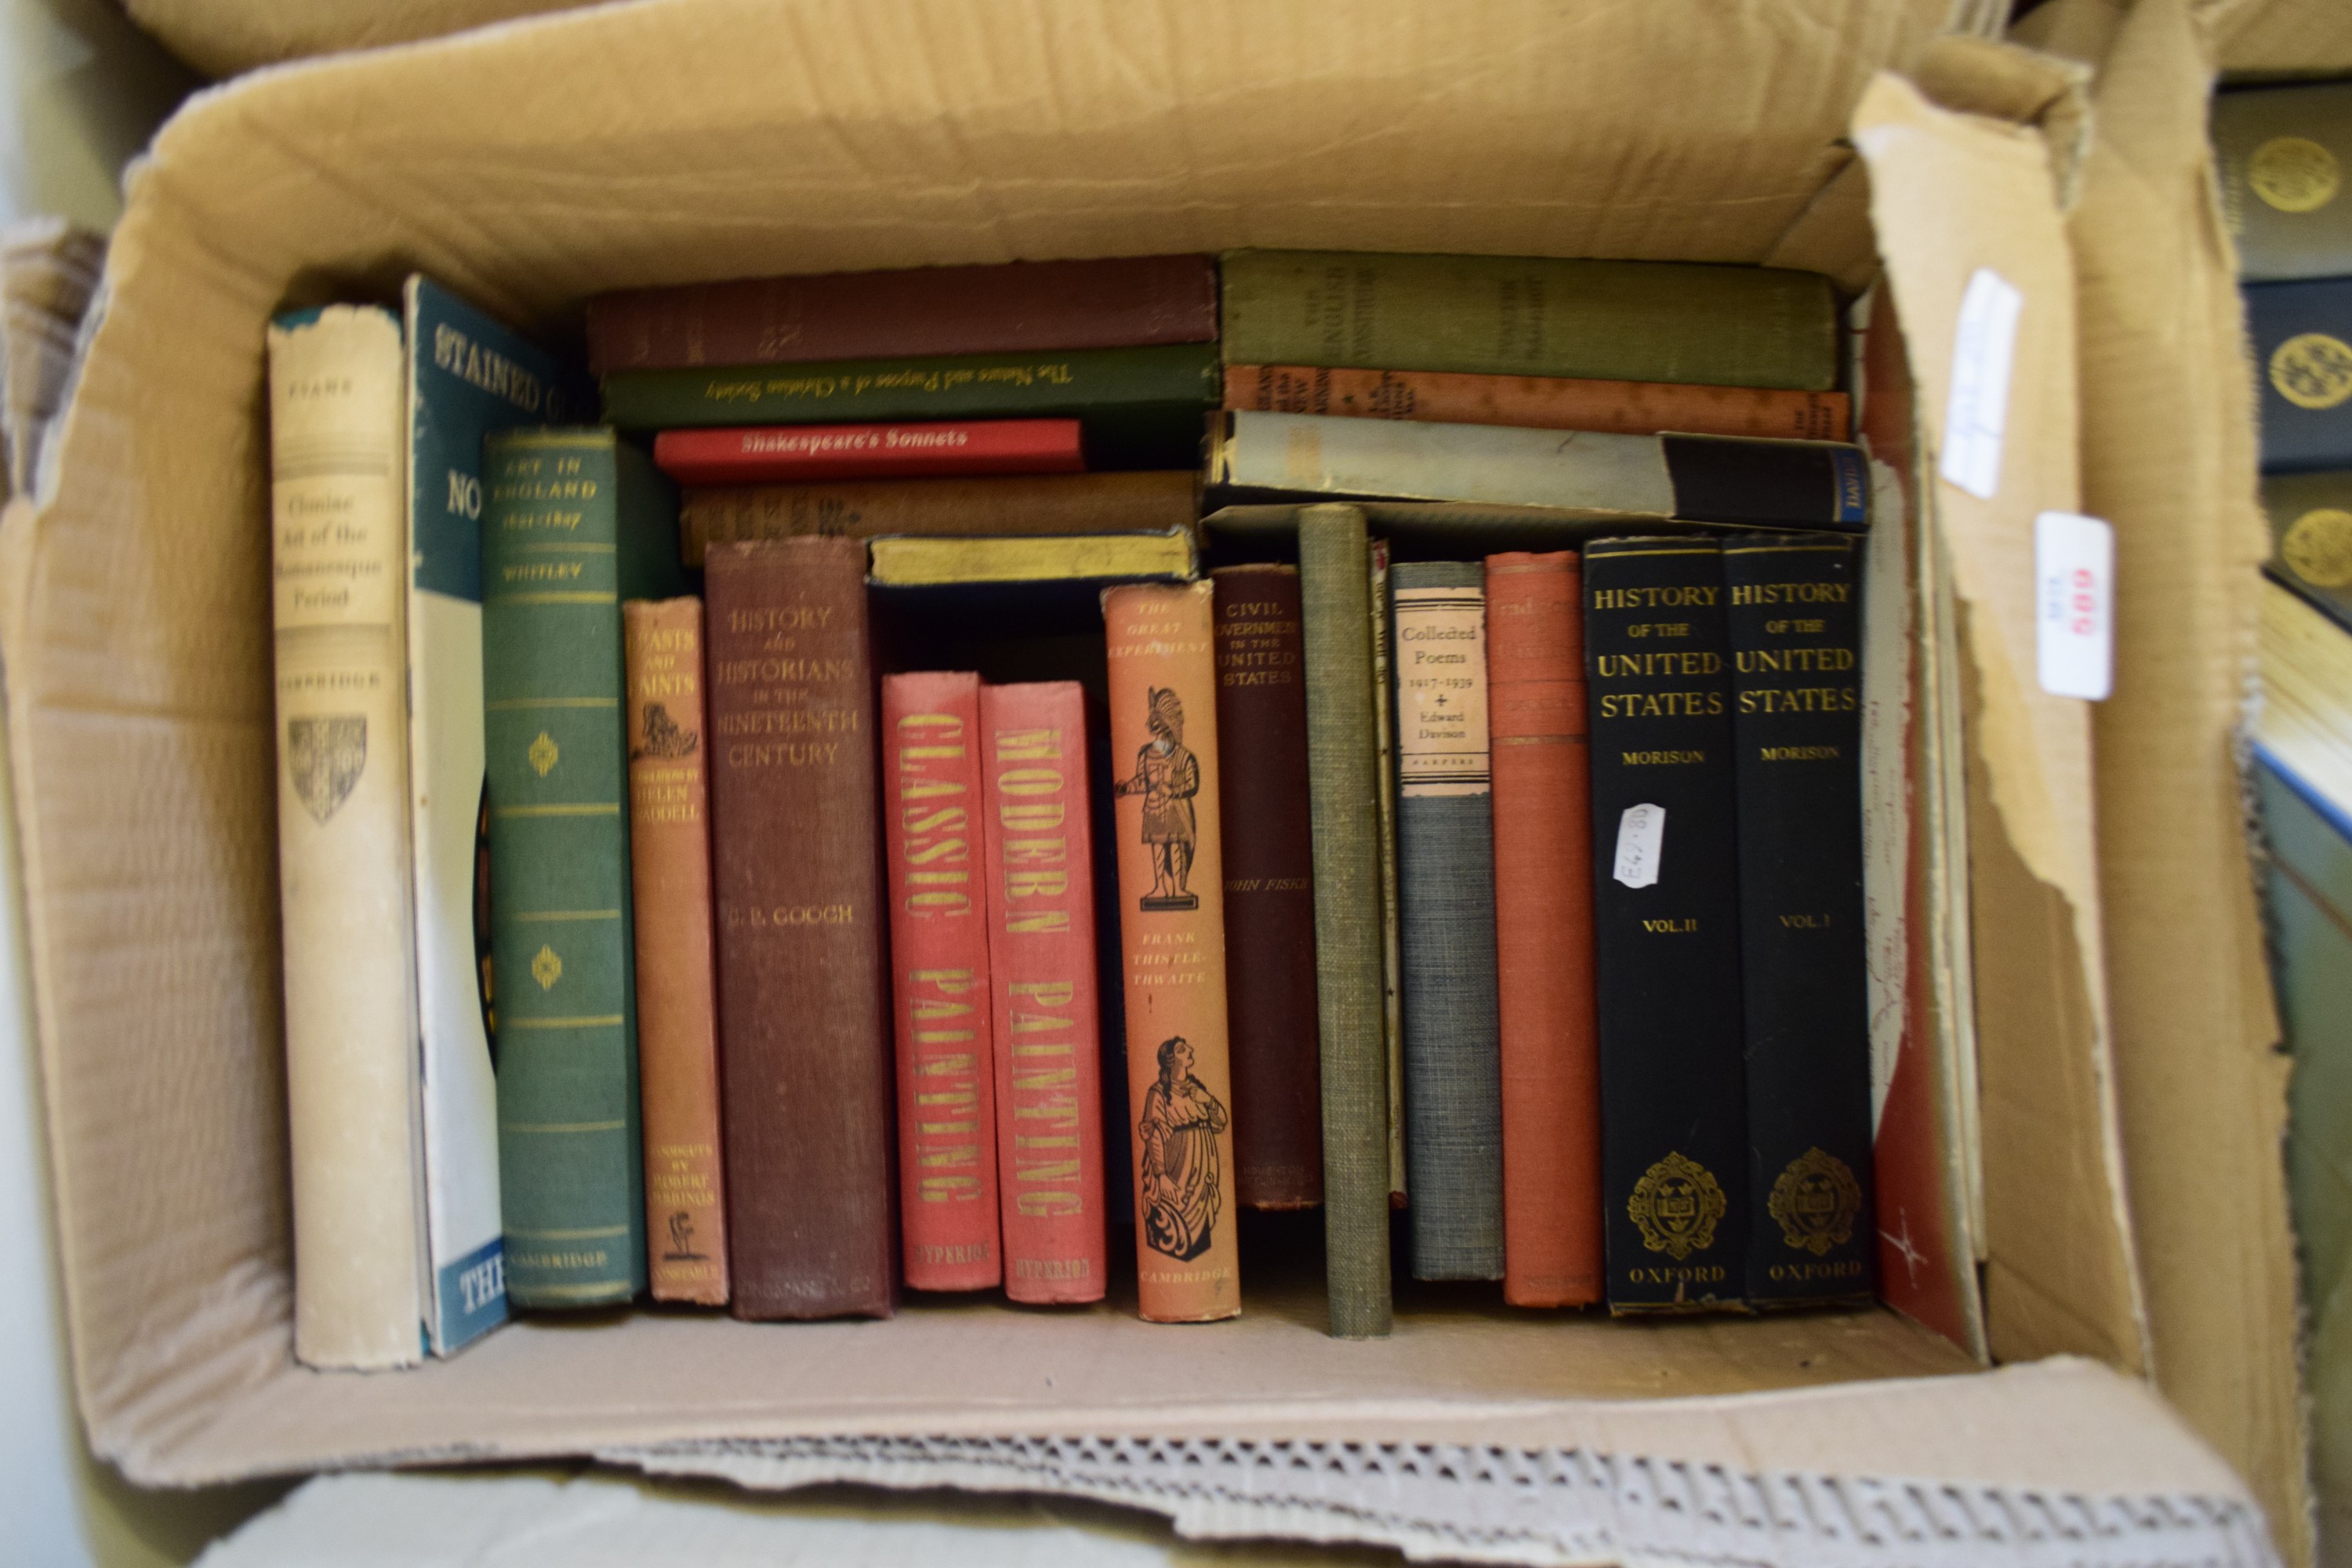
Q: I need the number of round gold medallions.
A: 3